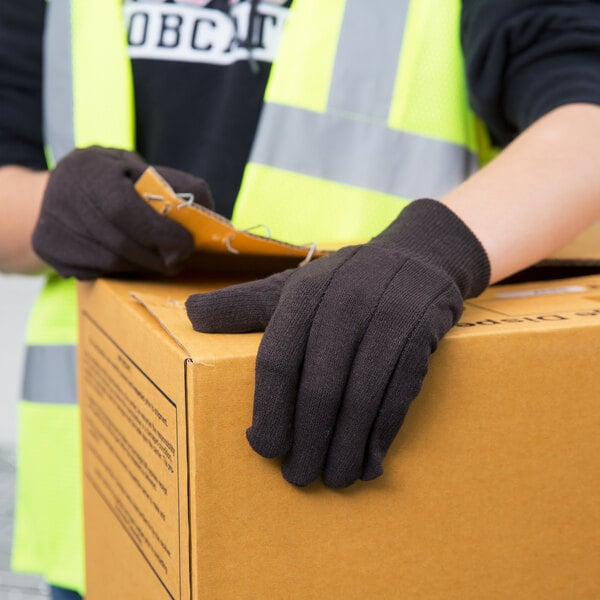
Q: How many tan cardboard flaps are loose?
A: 1